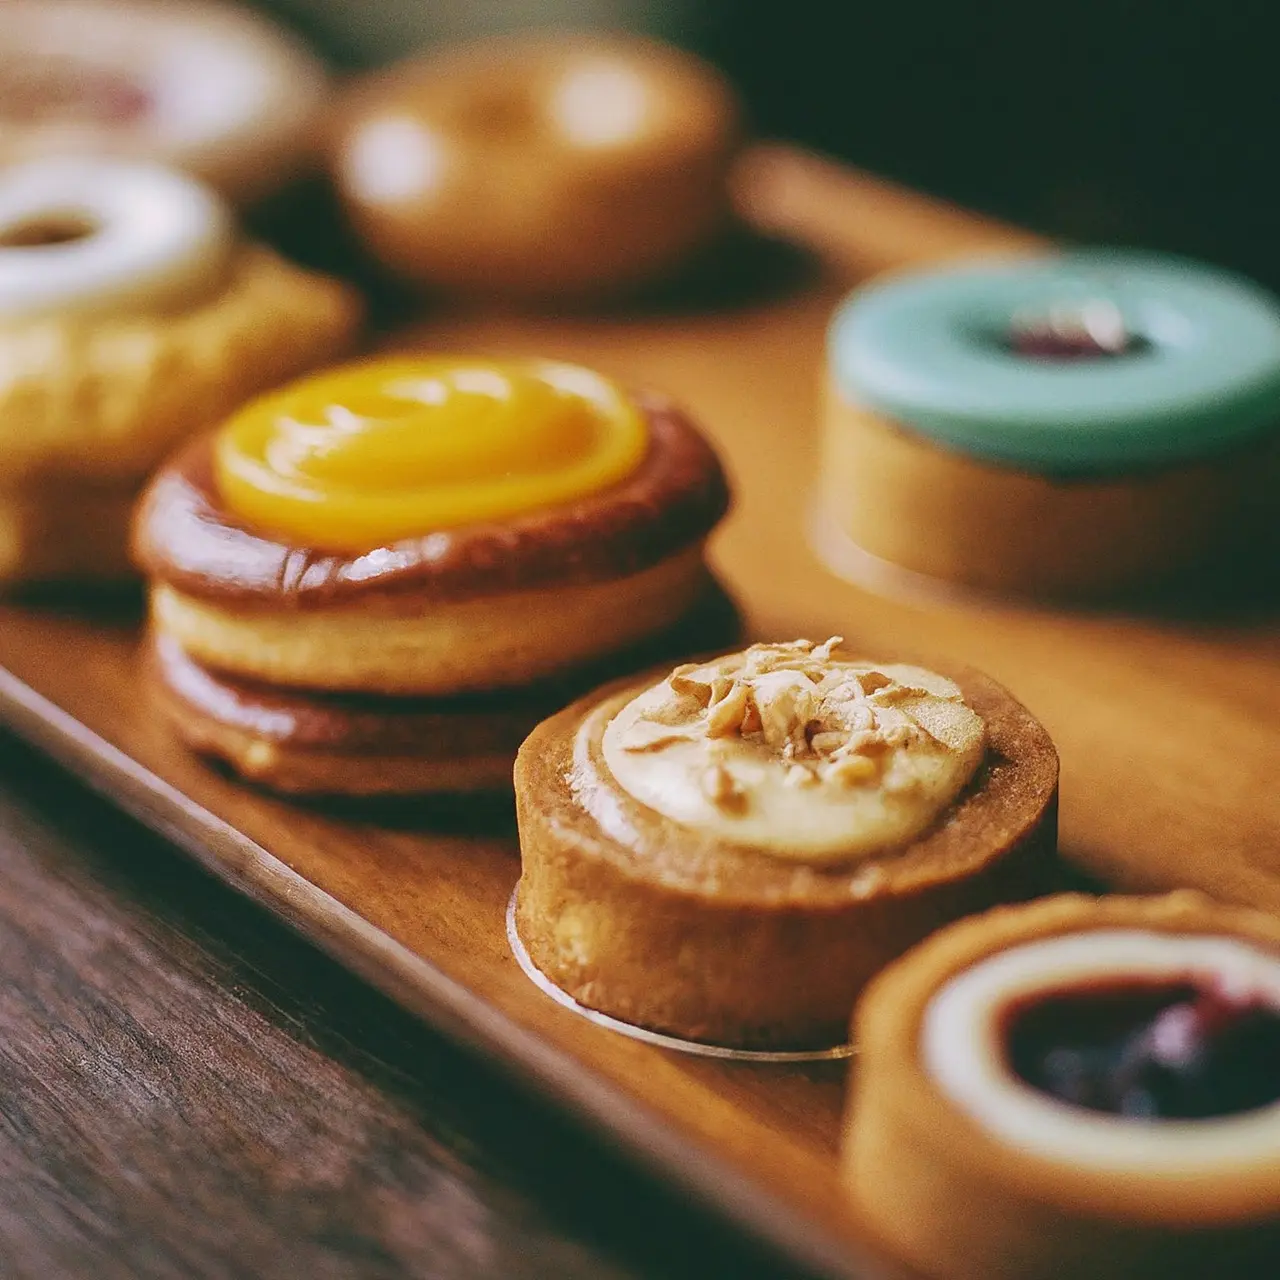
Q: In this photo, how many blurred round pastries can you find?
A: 5